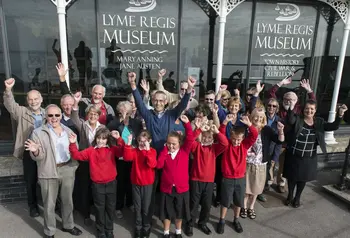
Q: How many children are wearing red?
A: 5